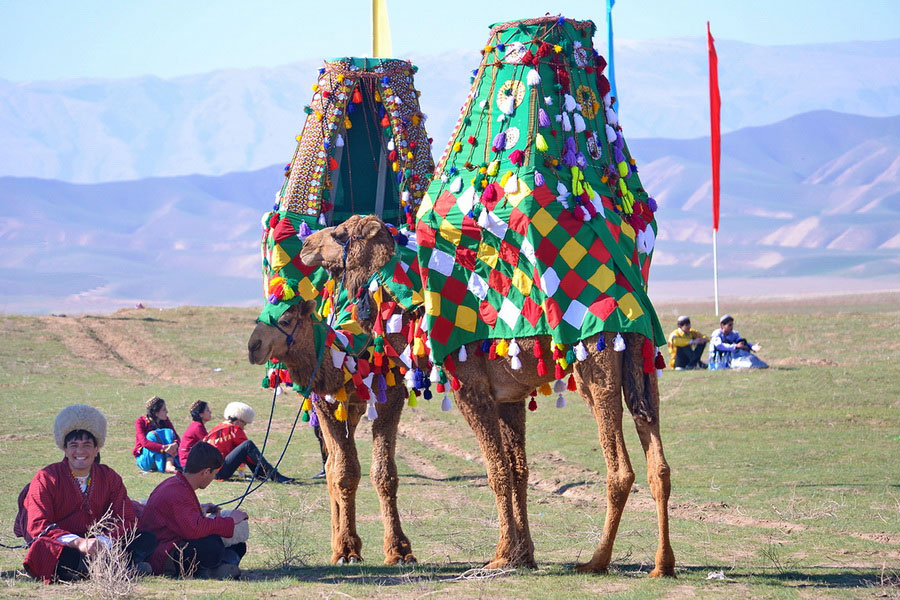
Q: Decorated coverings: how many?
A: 2